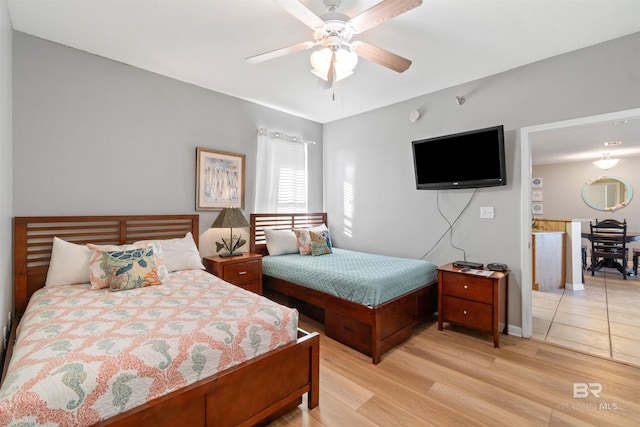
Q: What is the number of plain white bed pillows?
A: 4